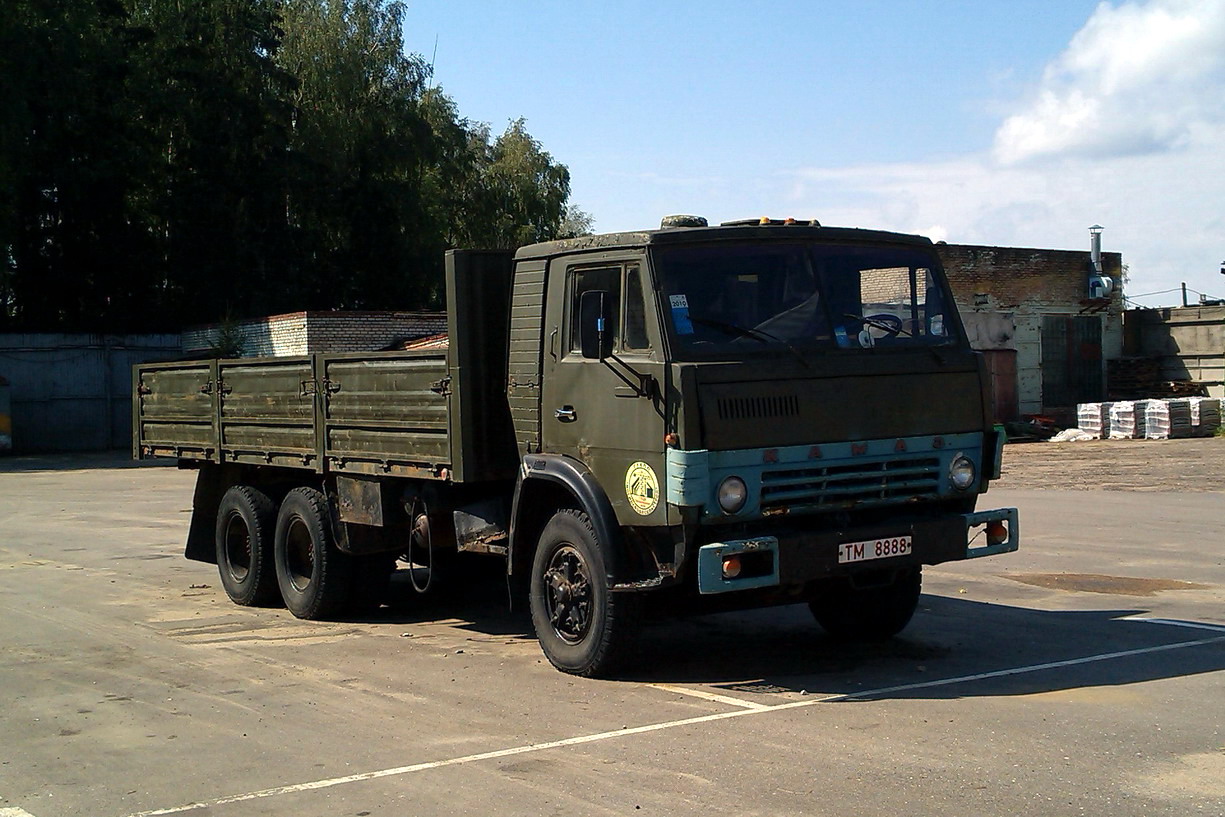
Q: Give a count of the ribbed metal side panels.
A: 3